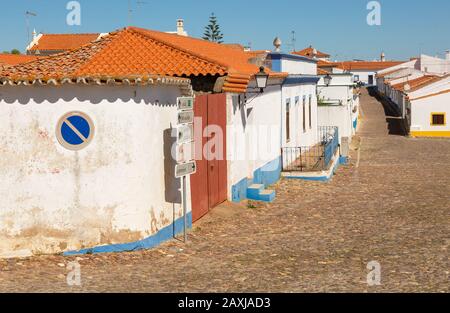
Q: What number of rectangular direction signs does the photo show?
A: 5